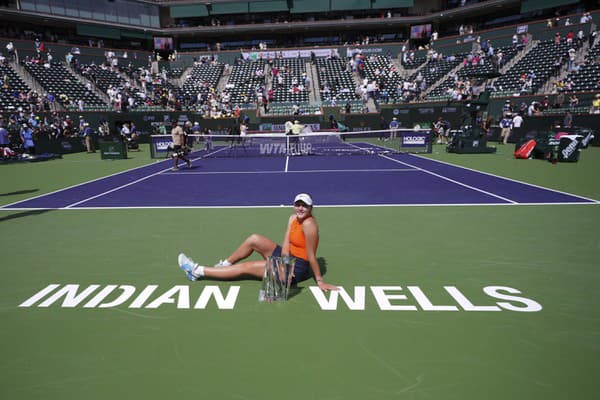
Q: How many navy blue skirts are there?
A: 1